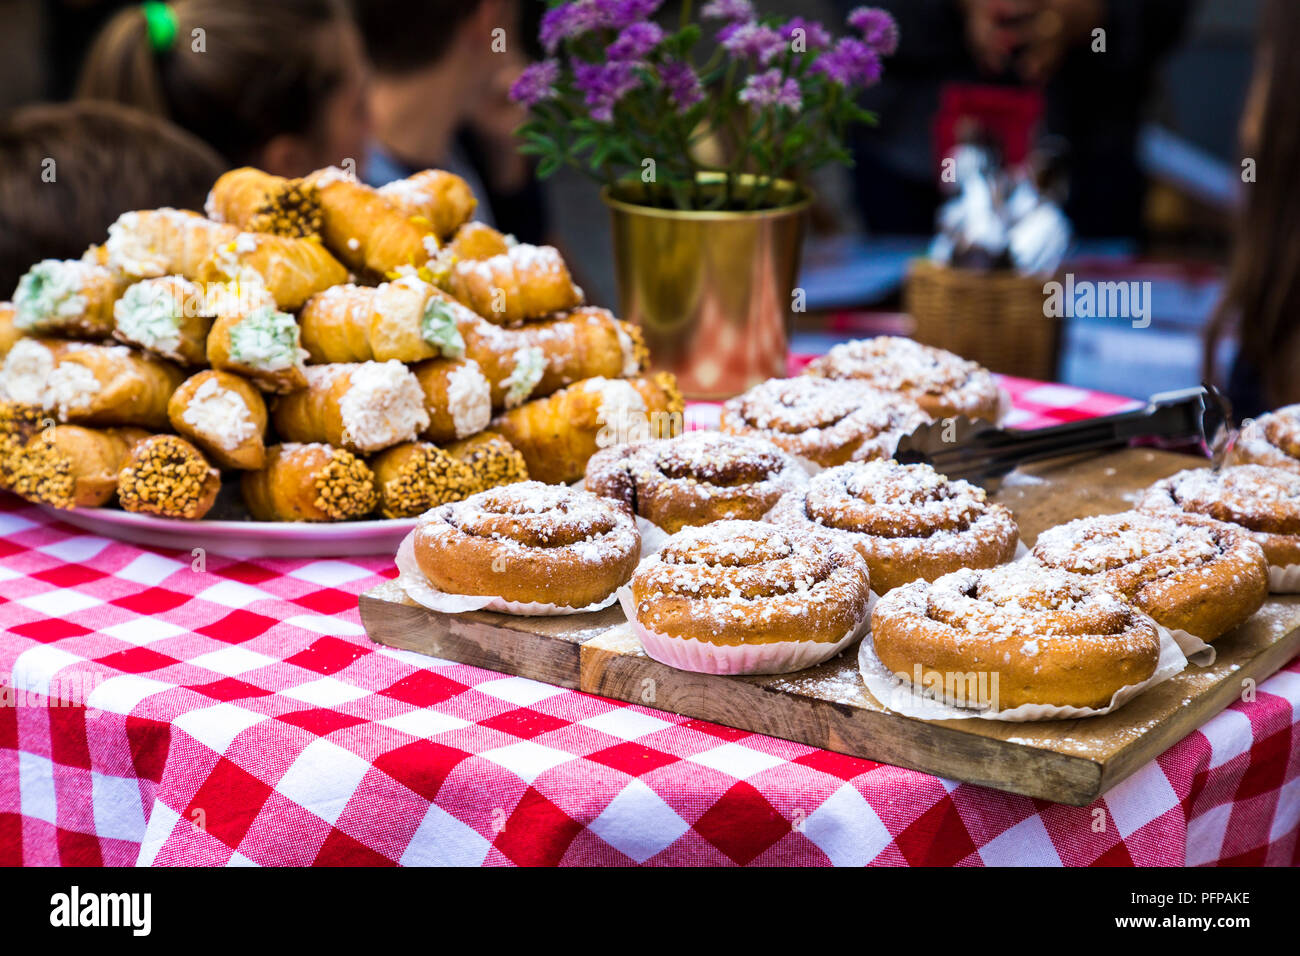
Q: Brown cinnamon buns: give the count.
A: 10